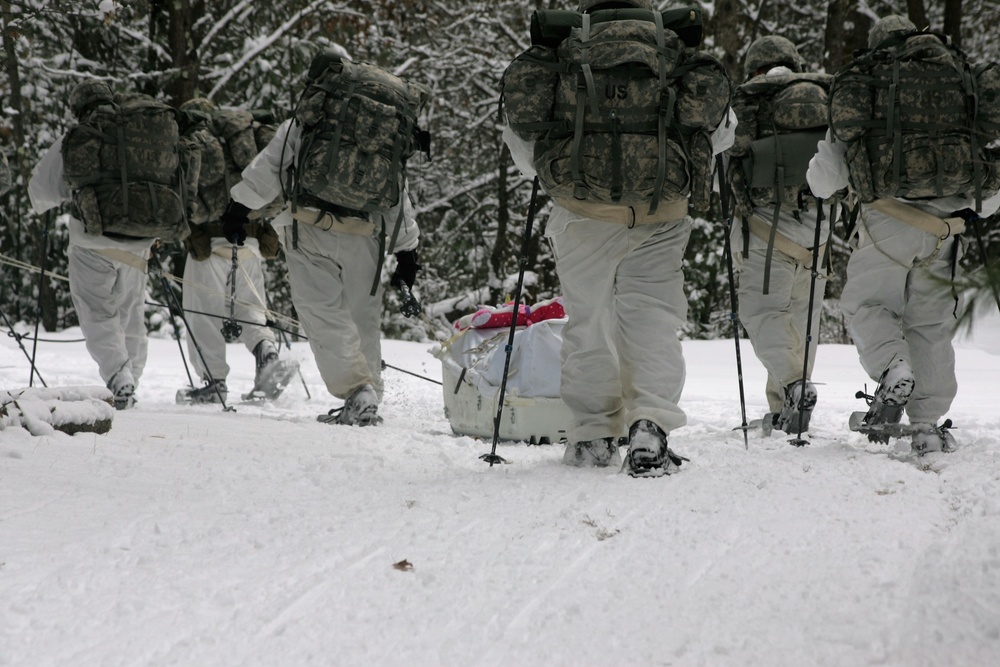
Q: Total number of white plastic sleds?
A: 1